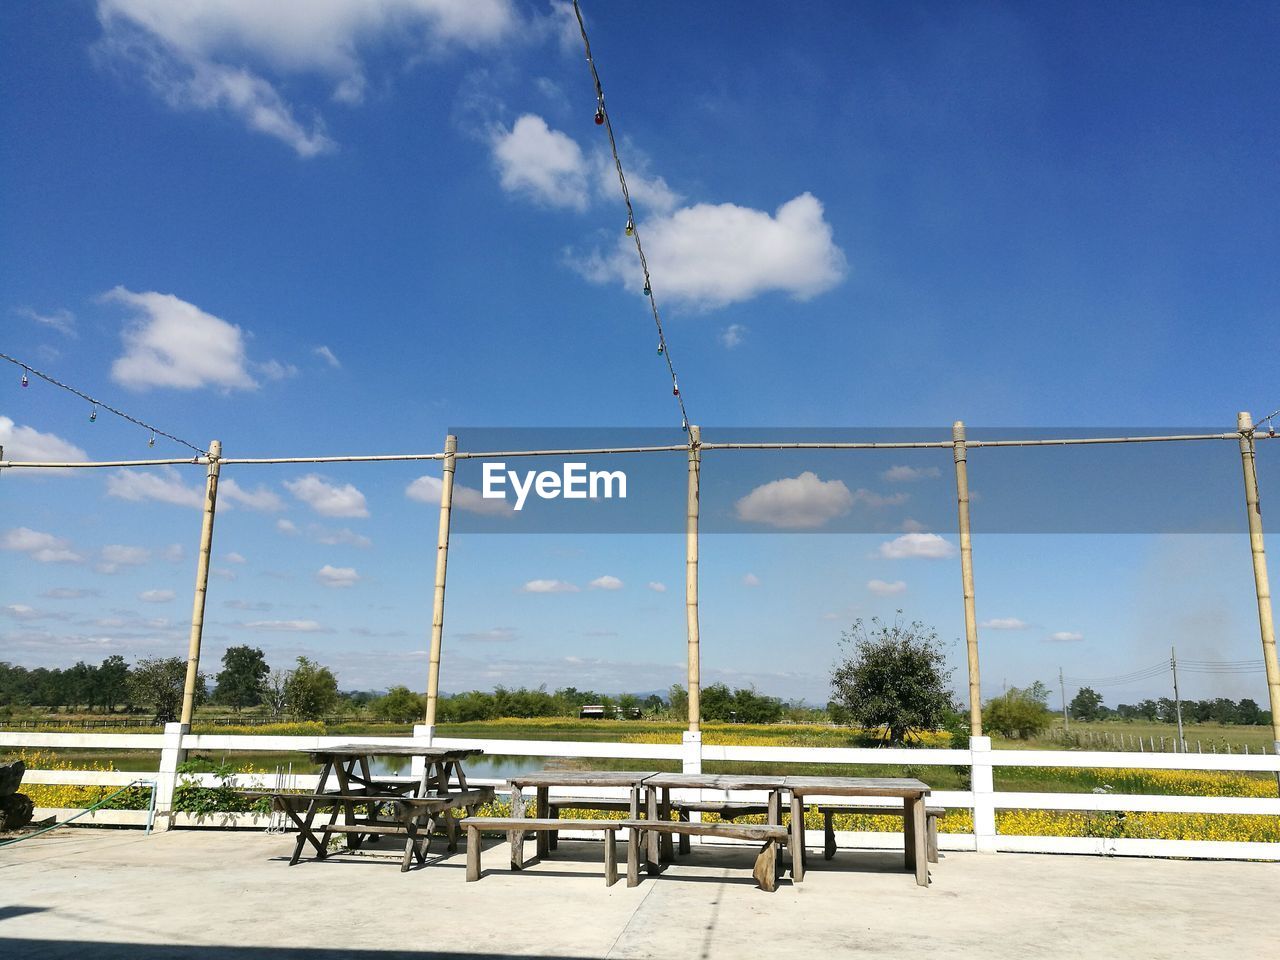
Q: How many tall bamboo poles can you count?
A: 5